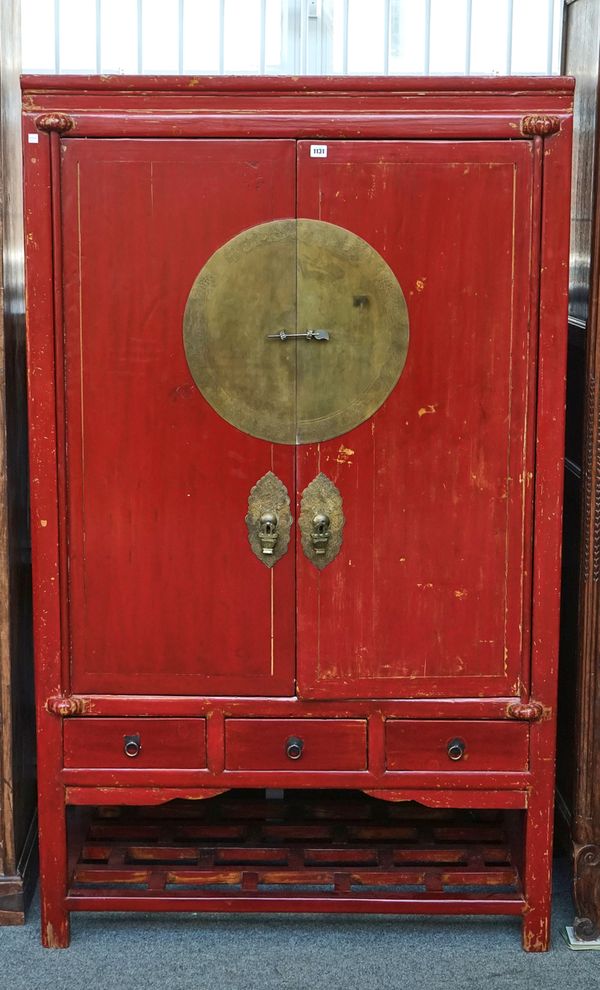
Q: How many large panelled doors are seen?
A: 2